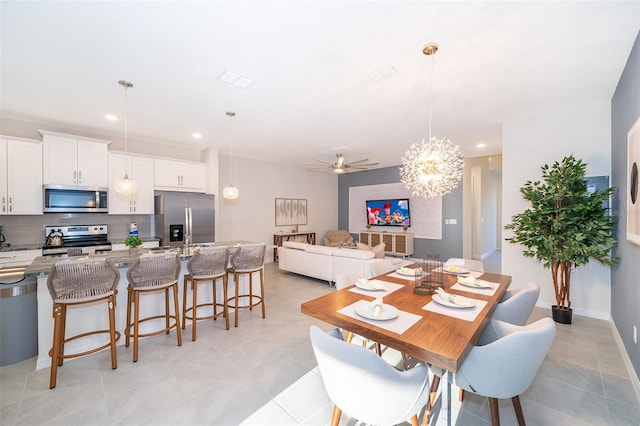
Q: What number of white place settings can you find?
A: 6